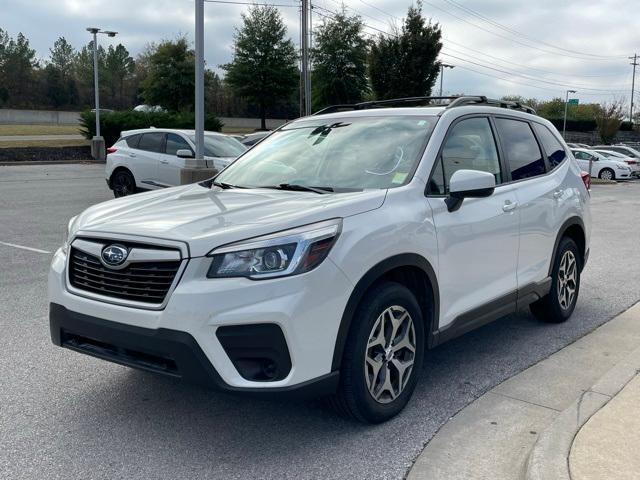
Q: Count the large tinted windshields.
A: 1